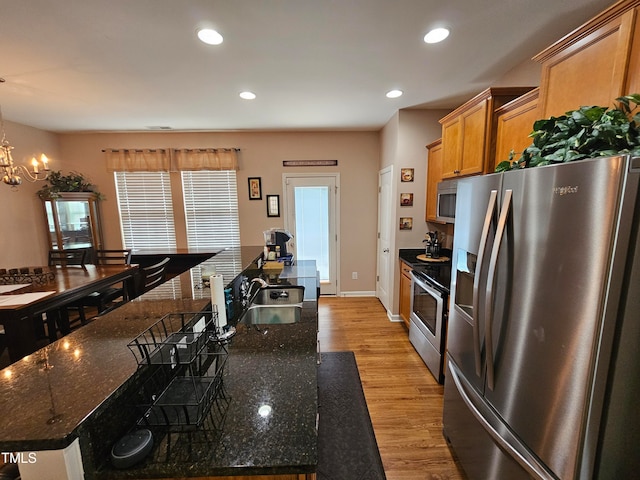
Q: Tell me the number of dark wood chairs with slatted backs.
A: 3